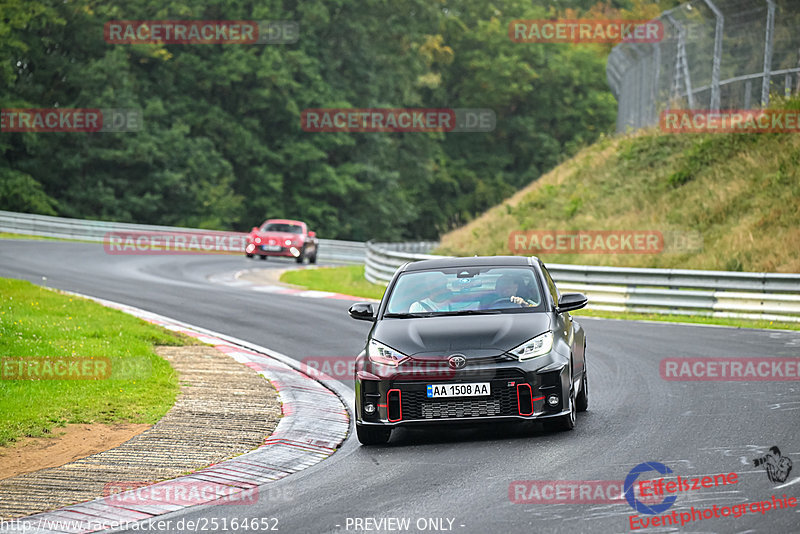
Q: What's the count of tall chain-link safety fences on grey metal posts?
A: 1